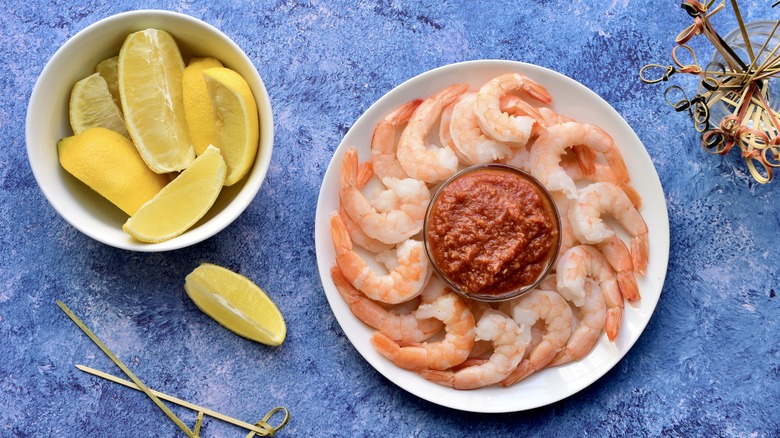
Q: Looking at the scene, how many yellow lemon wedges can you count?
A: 8